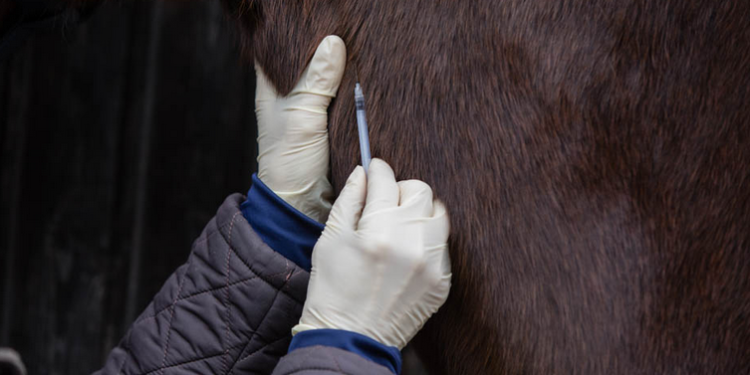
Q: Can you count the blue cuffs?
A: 2